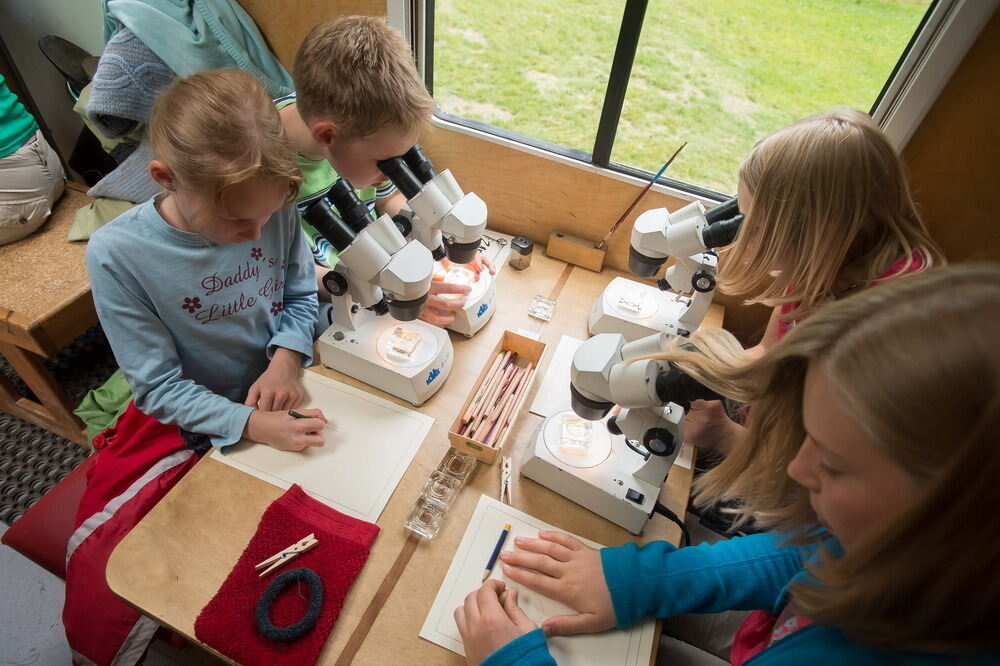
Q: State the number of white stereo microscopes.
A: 4